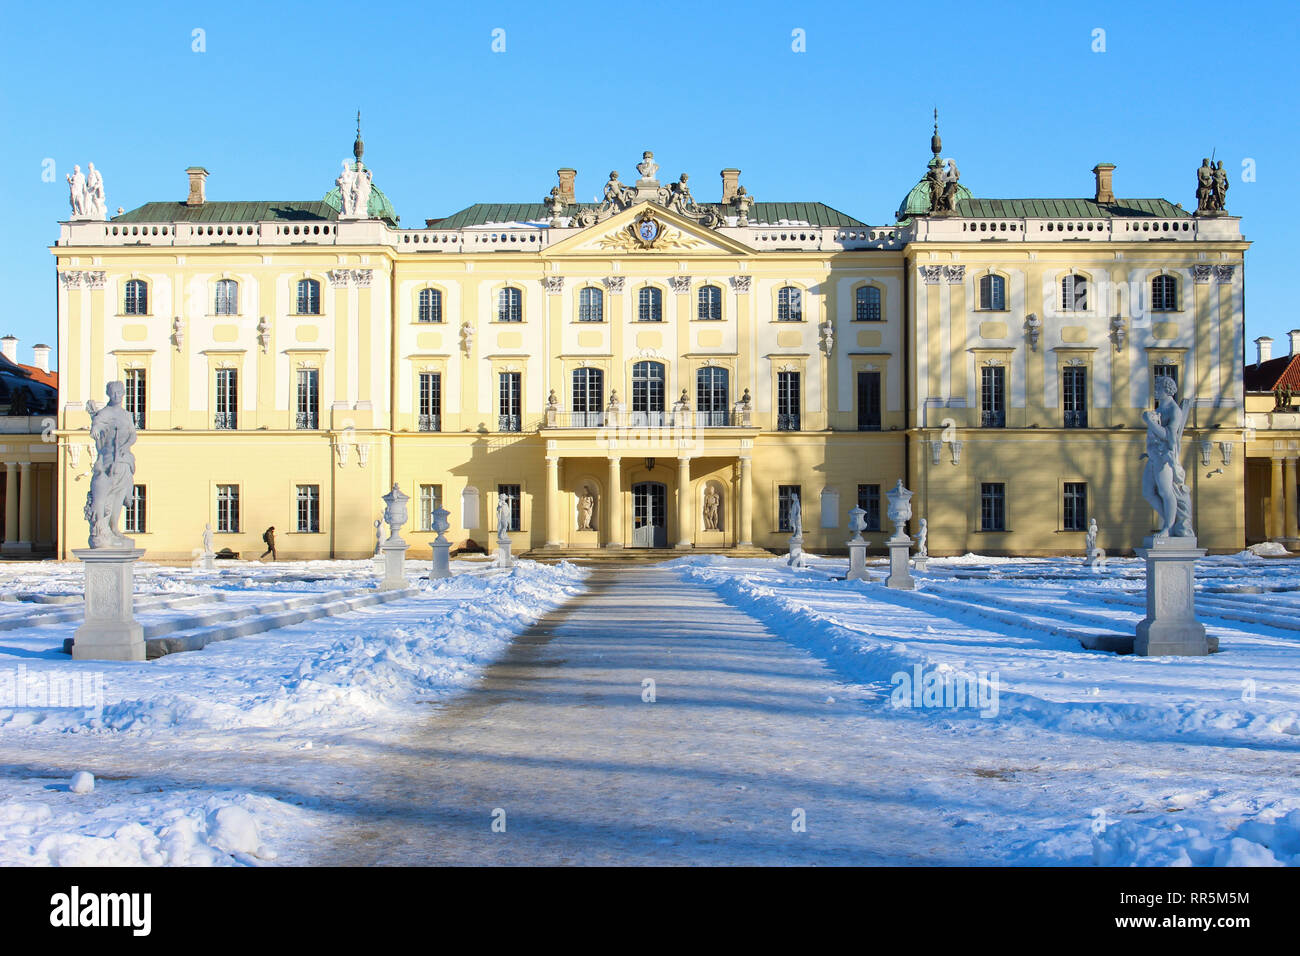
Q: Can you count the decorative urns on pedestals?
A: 4